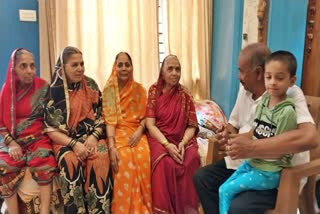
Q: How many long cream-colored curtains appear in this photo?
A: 2